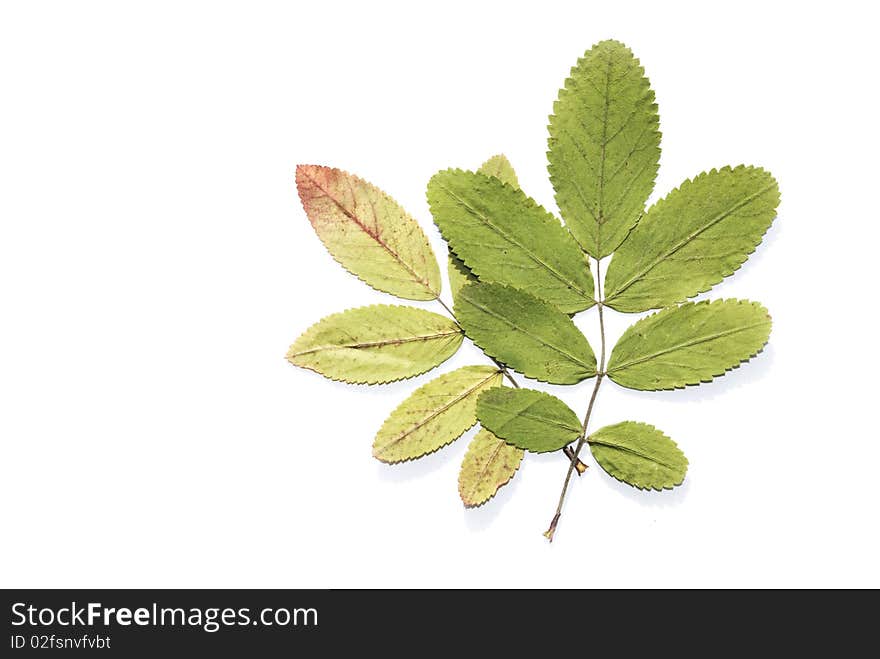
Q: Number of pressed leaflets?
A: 12